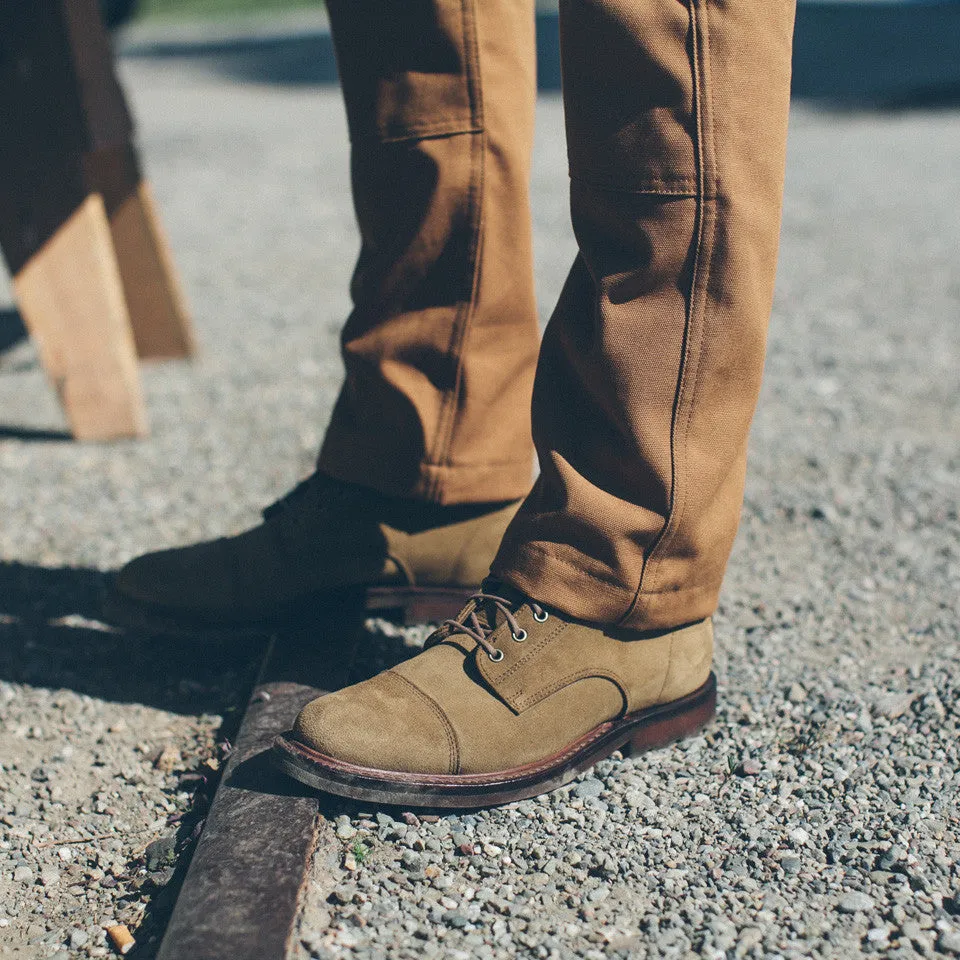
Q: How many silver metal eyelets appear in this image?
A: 3